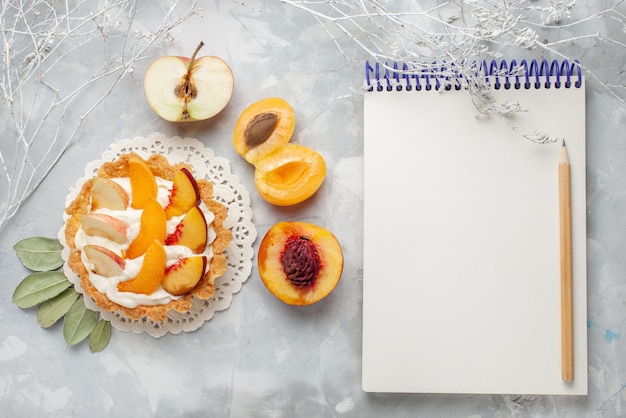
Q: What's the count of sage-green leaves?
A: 5